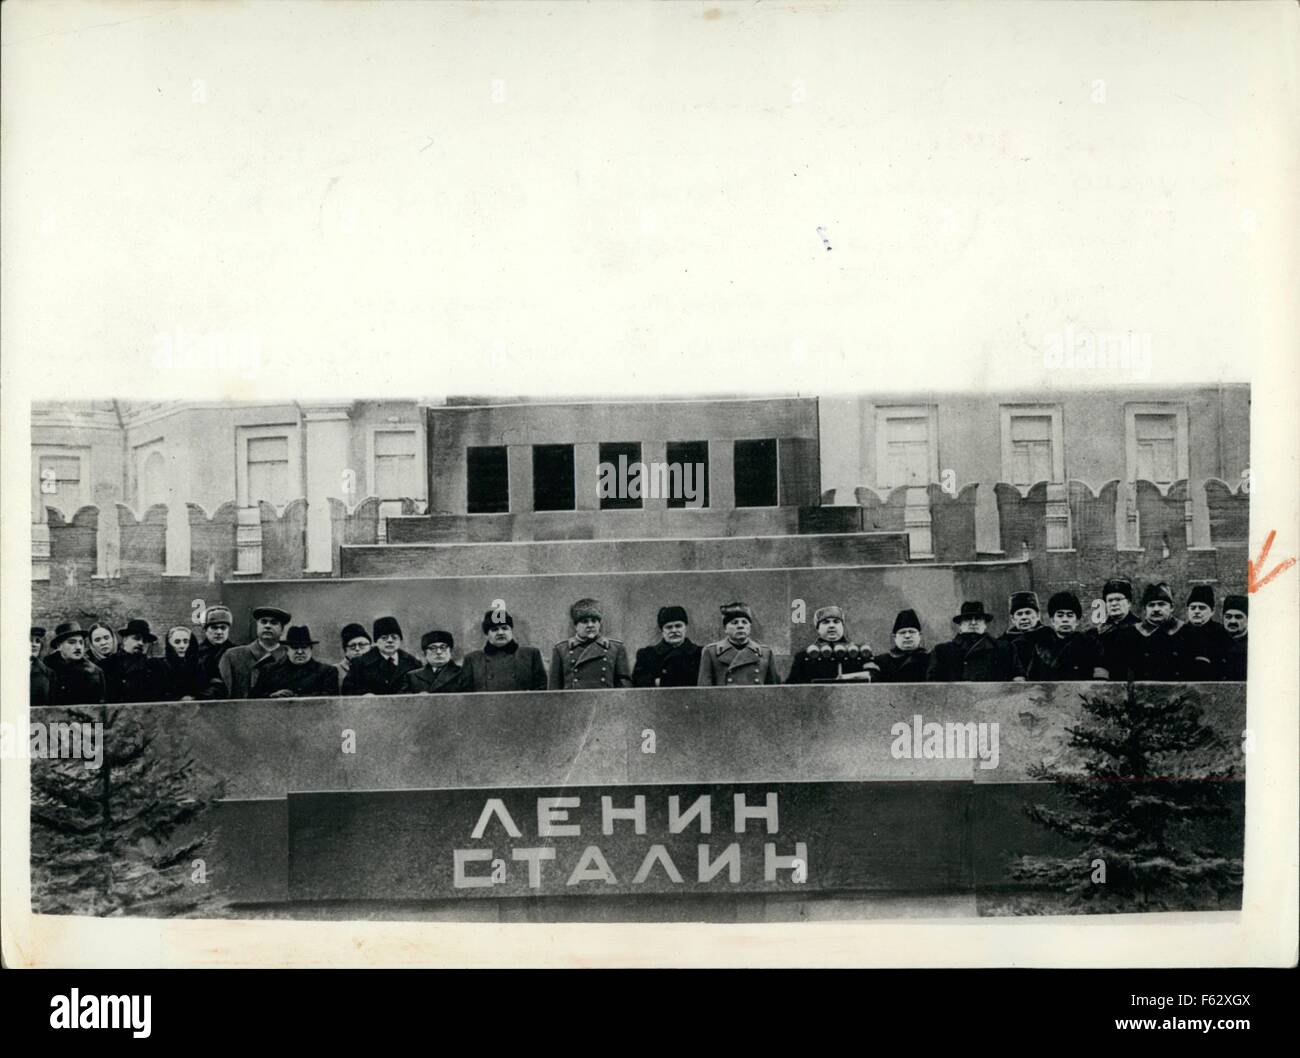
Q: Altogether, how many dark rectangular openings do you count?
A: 5